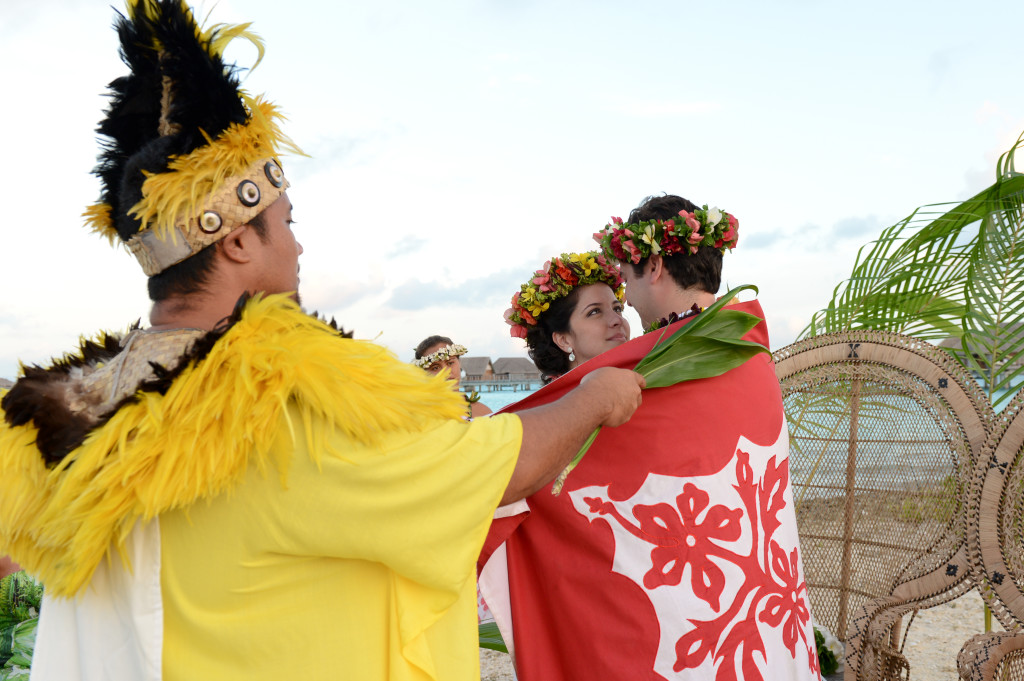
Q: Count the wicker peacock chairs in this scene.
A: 2